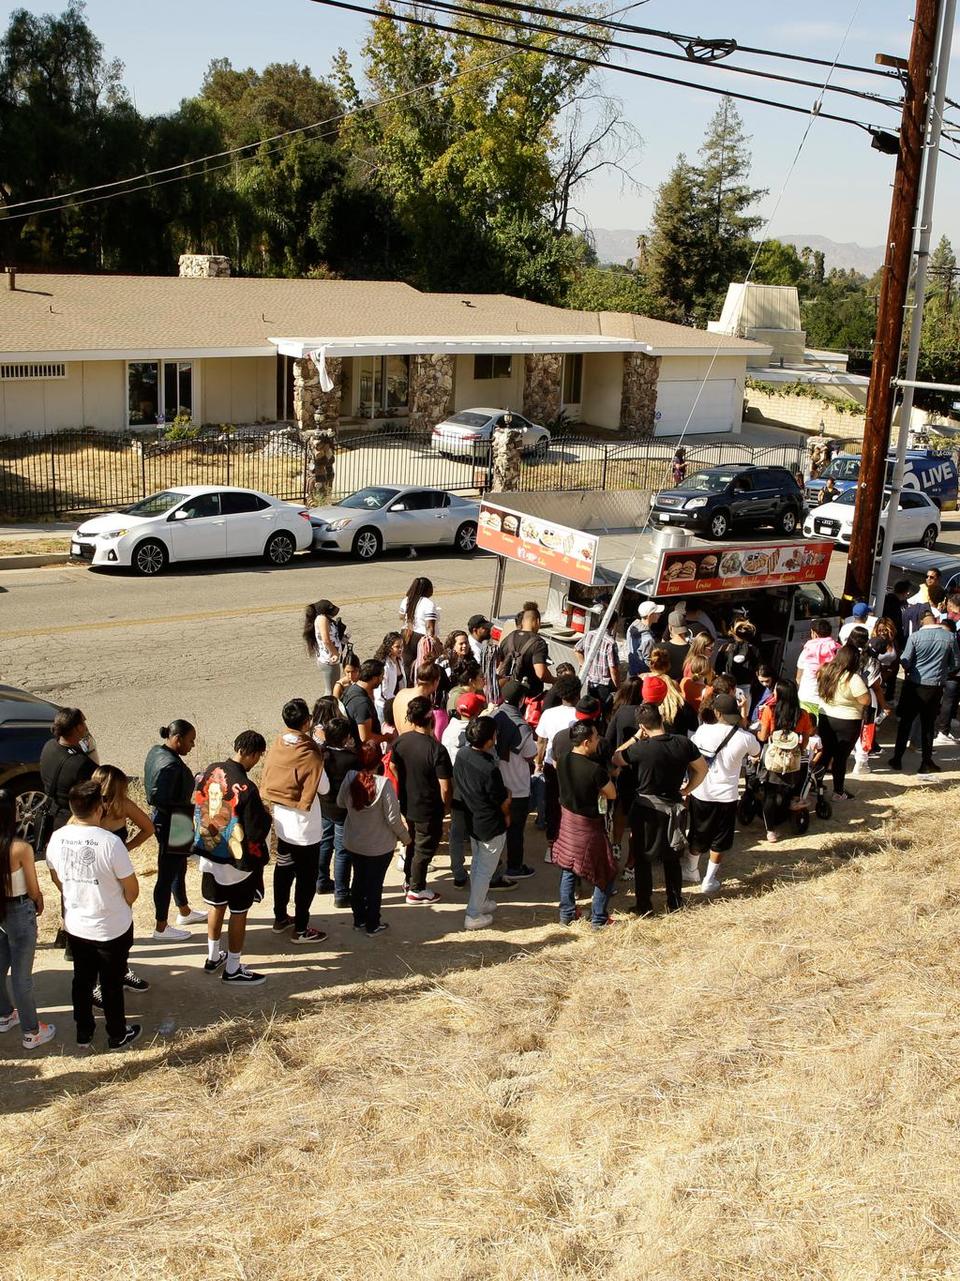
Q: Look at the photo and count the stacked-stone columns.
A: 7